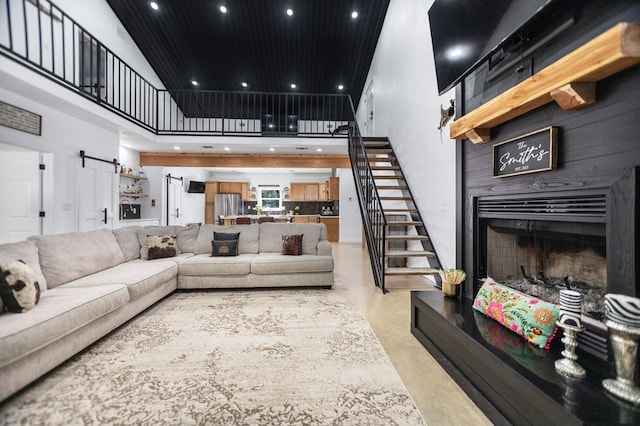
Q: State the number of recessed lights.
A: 12